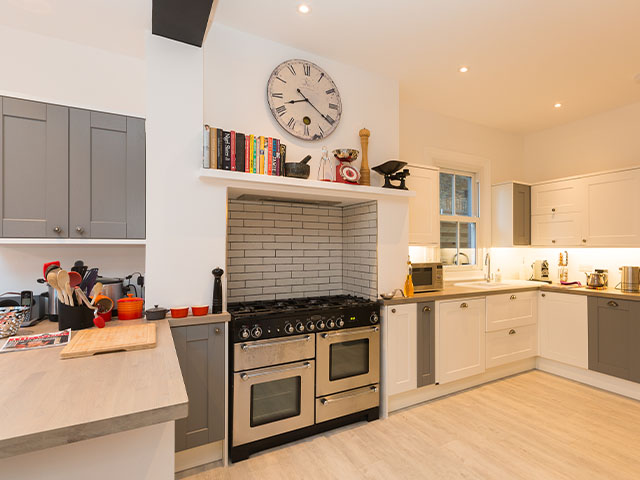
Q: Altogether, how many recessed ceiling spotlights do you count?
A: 3